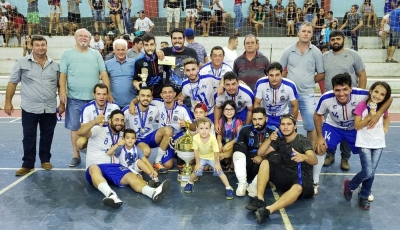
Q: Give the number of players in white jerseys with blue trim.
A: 9